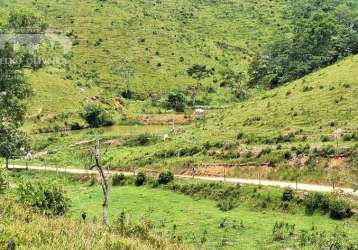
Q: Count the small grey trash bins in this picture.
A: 0